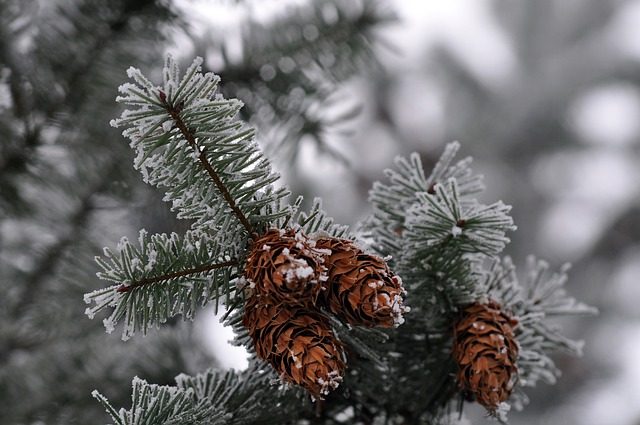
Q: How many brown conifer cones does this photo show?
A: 4